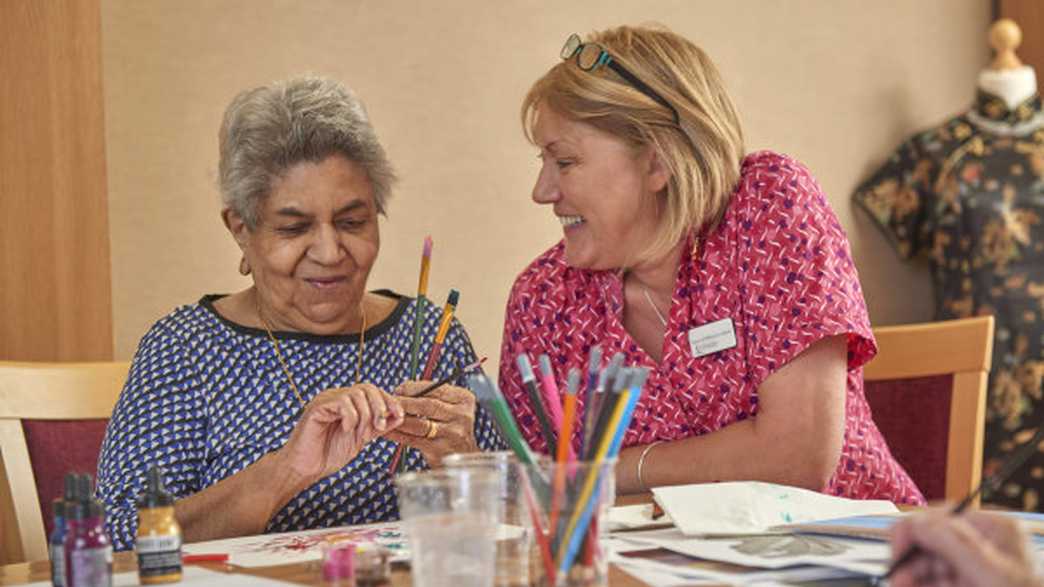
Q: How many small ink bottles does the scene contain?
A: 3